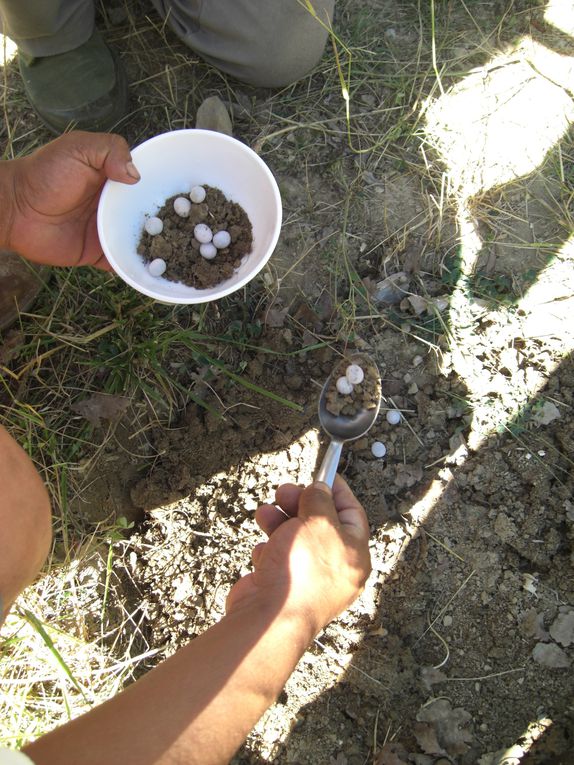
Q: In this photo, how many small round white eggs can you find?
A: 11